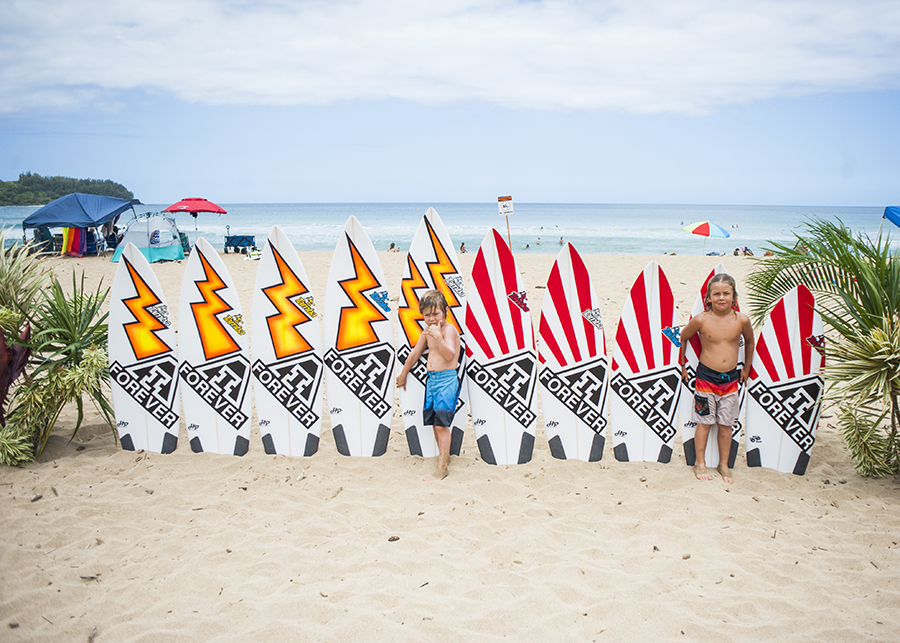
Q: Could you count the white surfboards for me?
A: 10